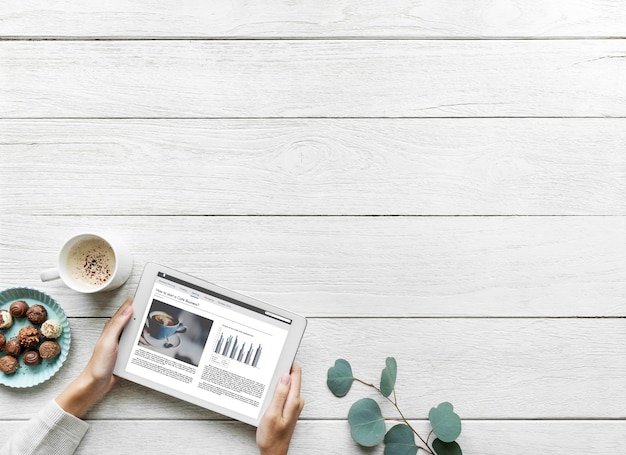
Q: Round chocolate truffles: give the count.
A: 10